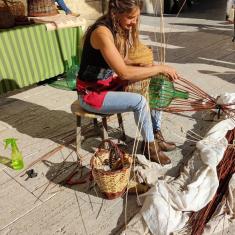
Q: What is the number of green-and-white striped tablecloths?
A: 1